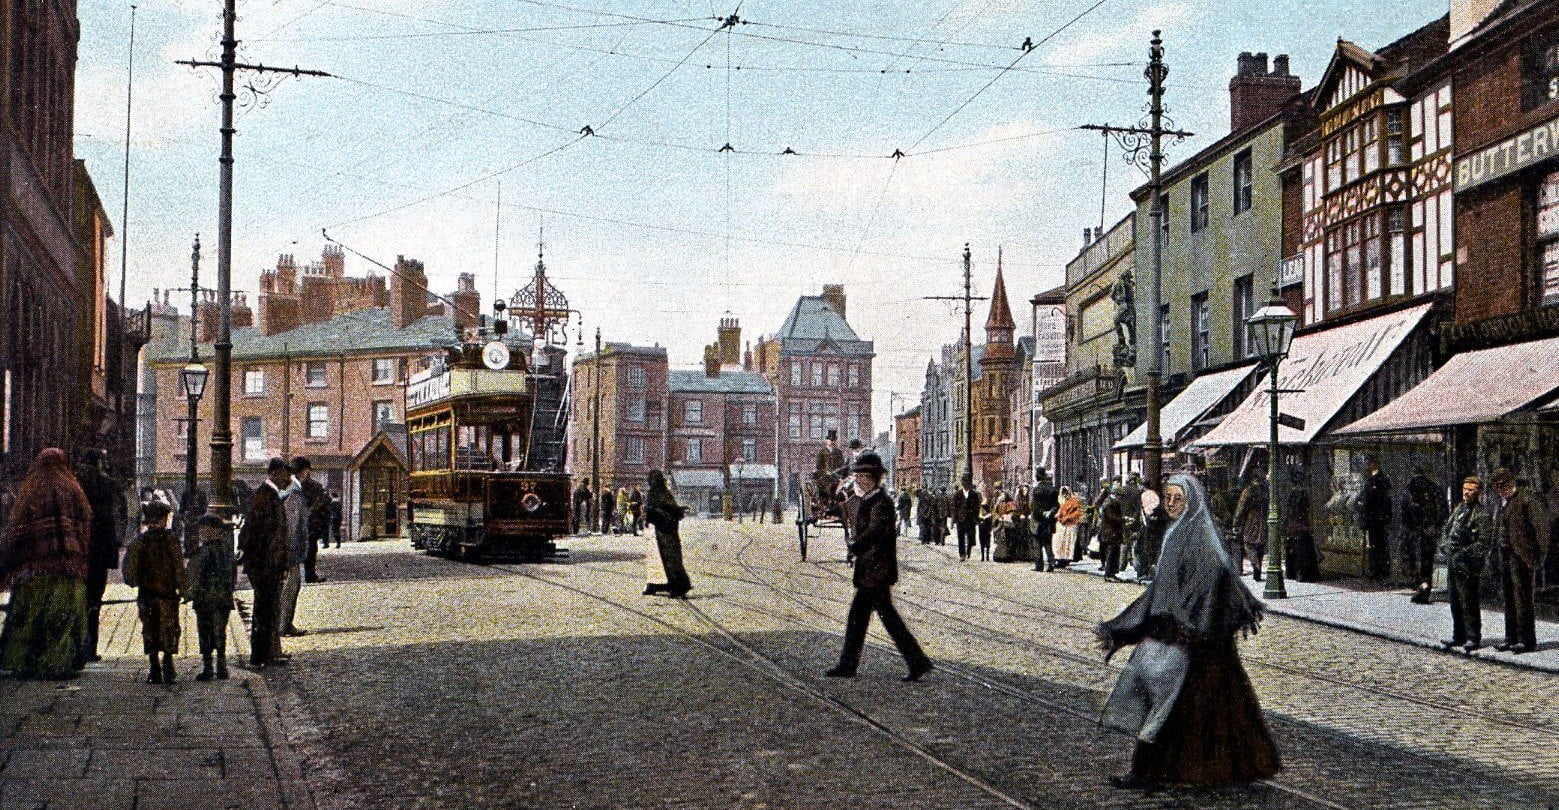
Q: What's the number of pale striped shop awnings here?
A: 3